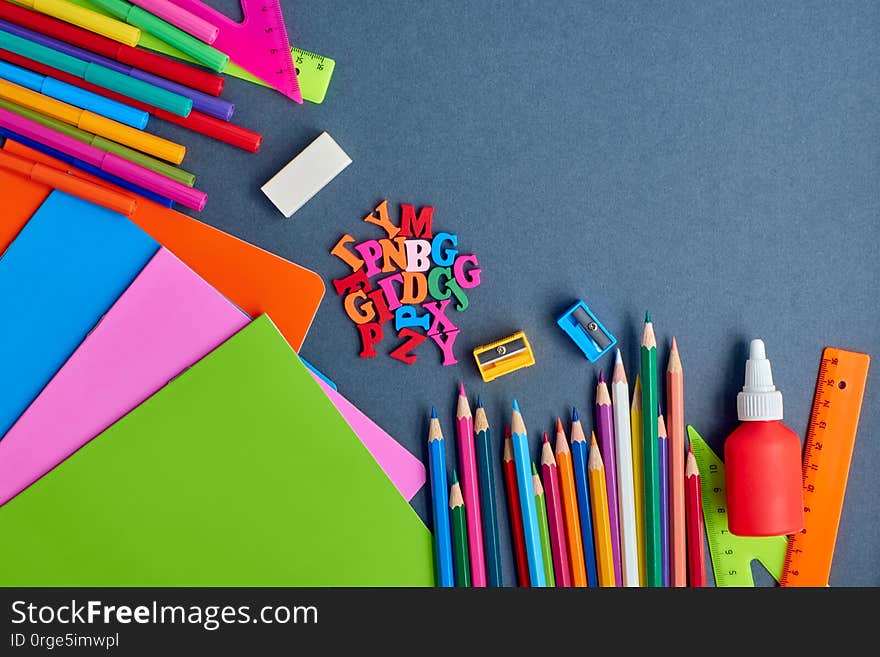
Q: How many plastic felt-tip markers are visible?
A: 13